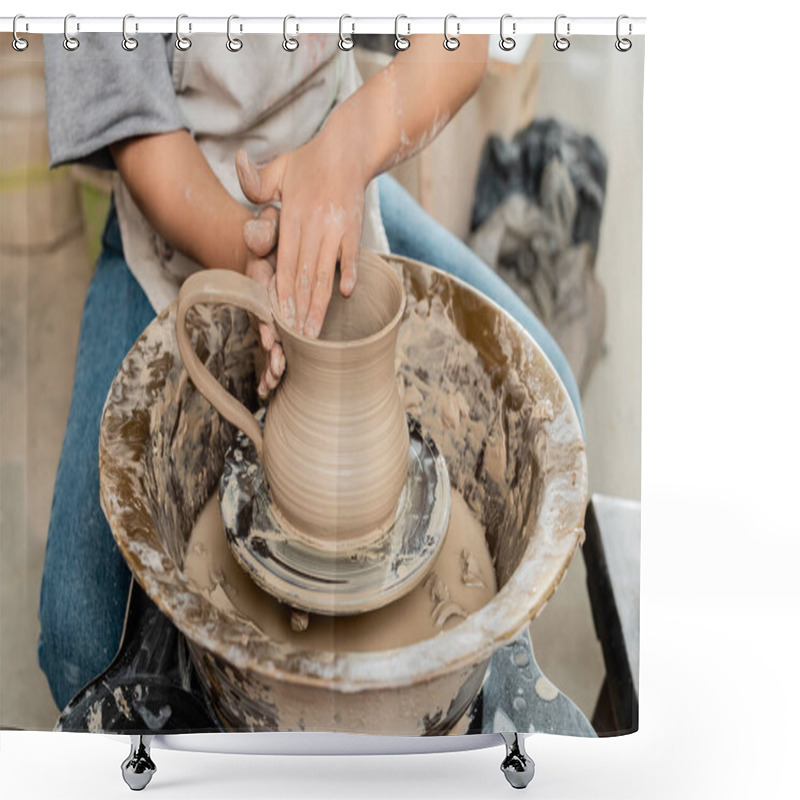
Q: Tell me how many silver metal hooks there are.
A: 12